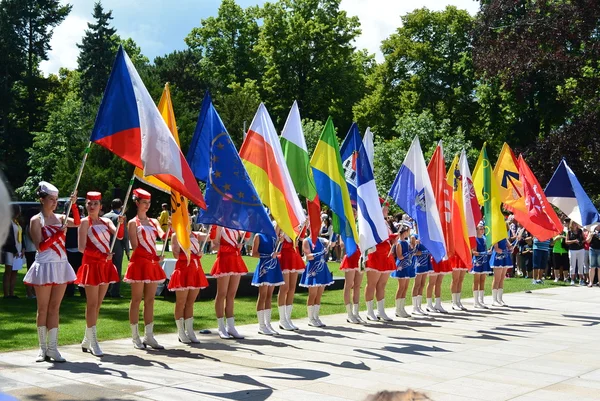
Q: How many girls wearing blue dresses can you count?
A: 6